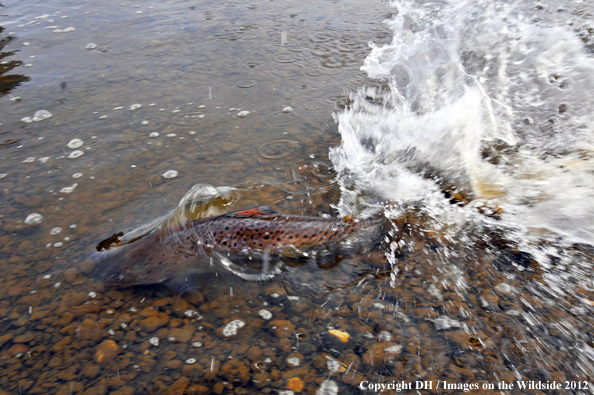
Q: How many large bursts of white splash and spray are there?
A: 1